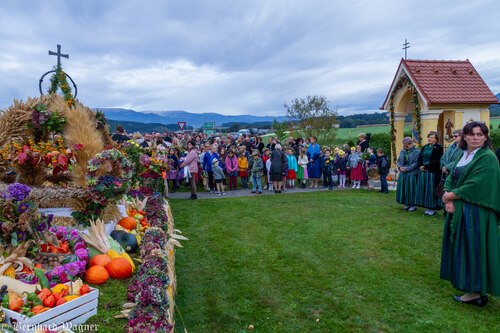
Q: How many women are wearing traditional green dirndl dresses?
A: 4